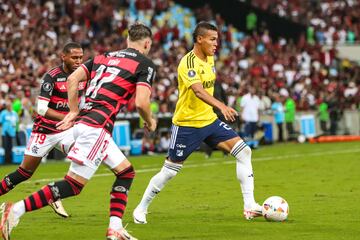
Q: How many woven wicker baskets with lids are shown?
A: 0